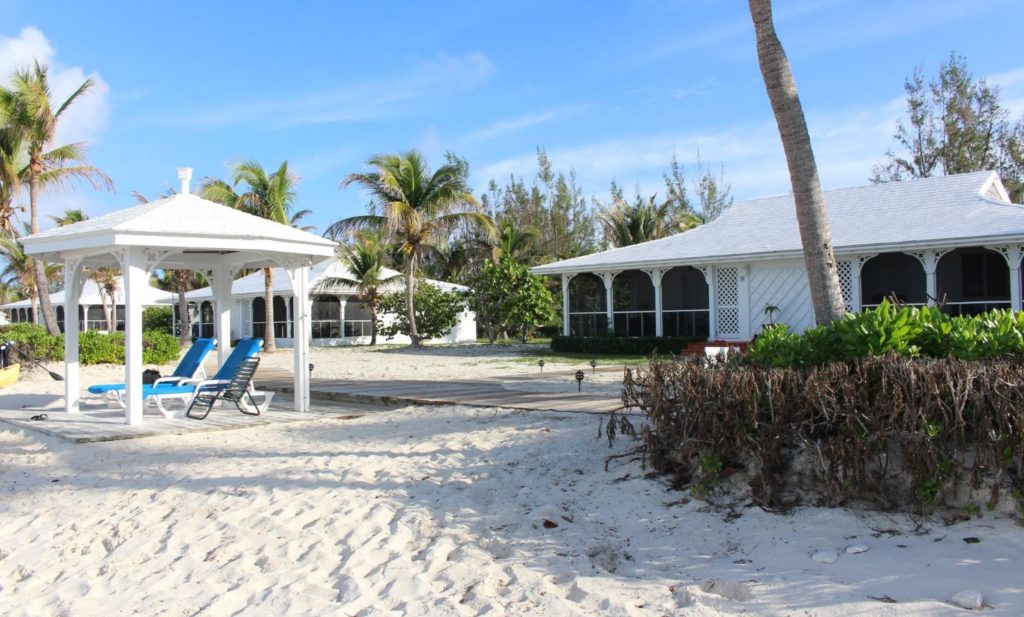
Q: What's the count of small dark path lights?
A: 4